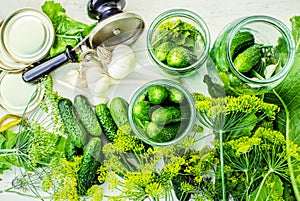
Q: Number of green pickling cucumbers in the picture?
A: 14